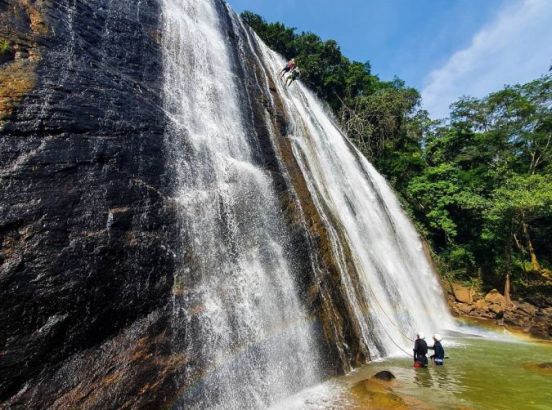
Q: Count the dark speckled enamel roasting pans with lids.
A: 0